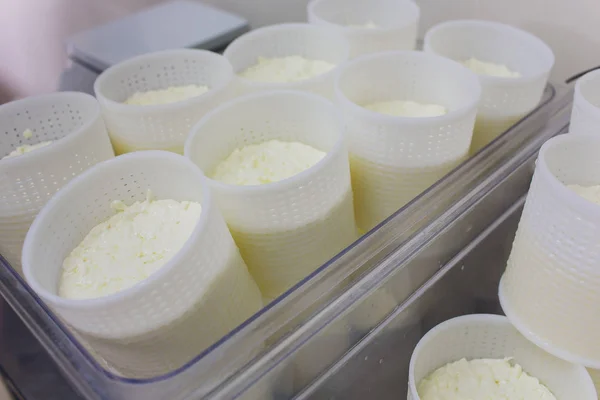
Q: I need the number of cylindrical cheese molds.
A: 11